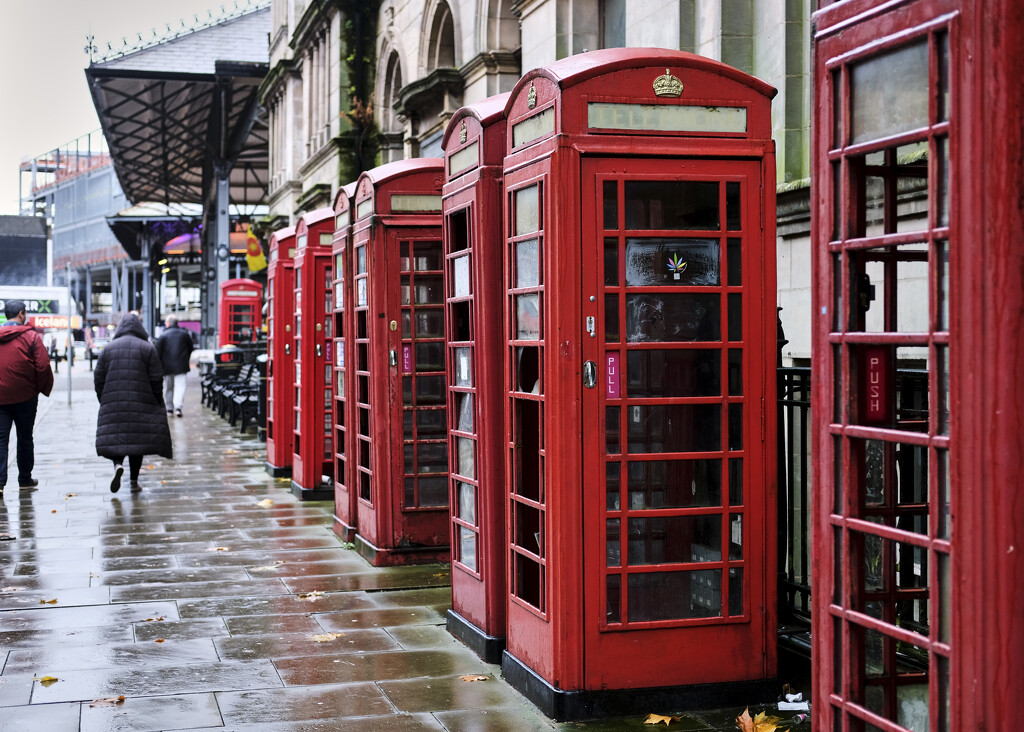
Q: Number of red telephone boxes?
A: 8